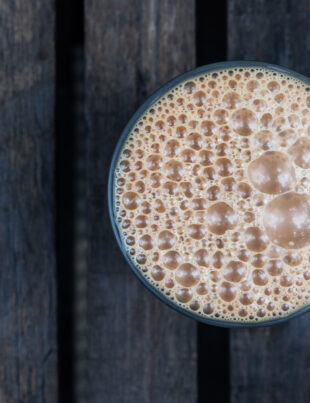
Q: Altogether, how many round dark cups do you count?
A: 1